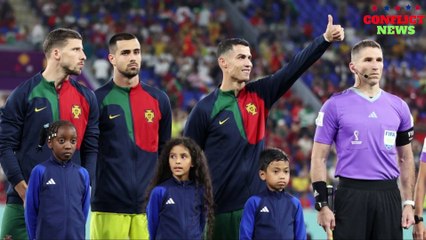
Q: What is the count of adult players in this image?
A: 3